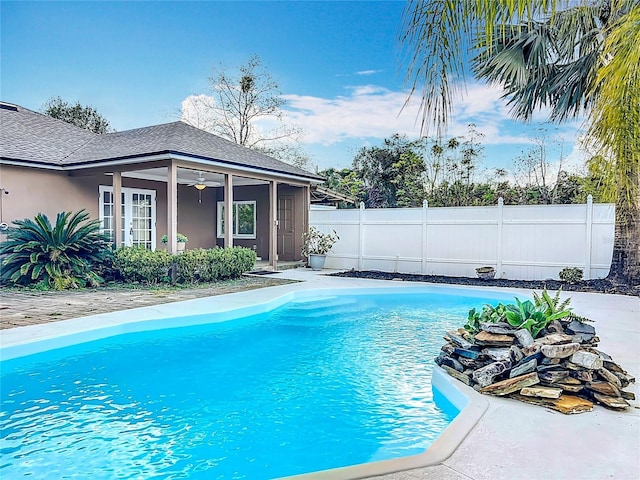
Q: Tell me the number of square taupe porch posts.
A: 4